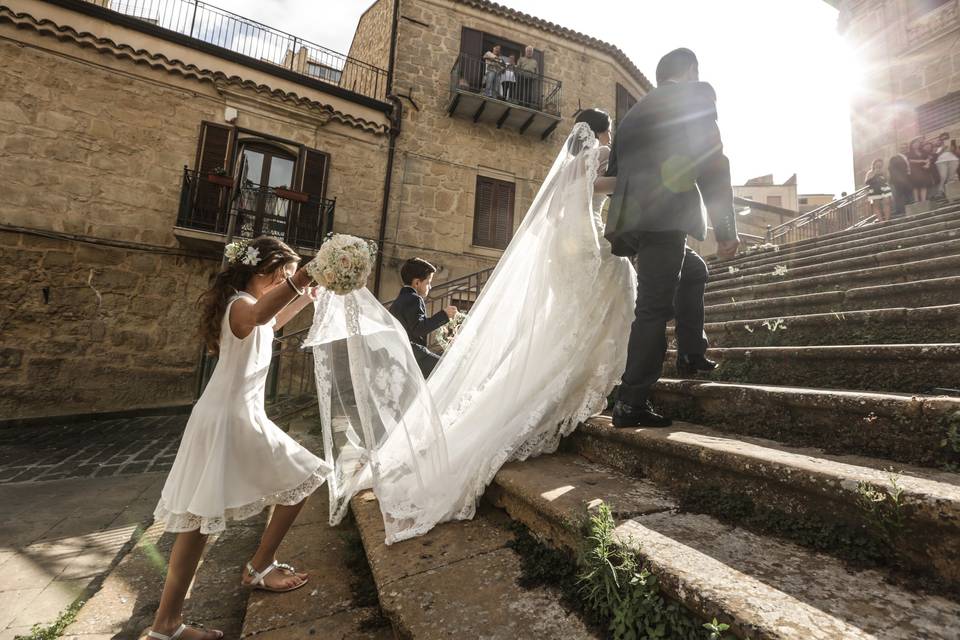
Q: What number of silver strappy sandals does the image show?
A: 2